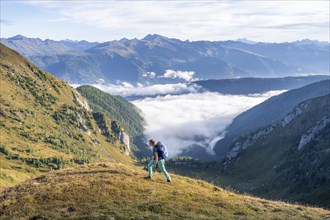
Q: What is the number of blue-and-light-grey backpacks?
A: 1